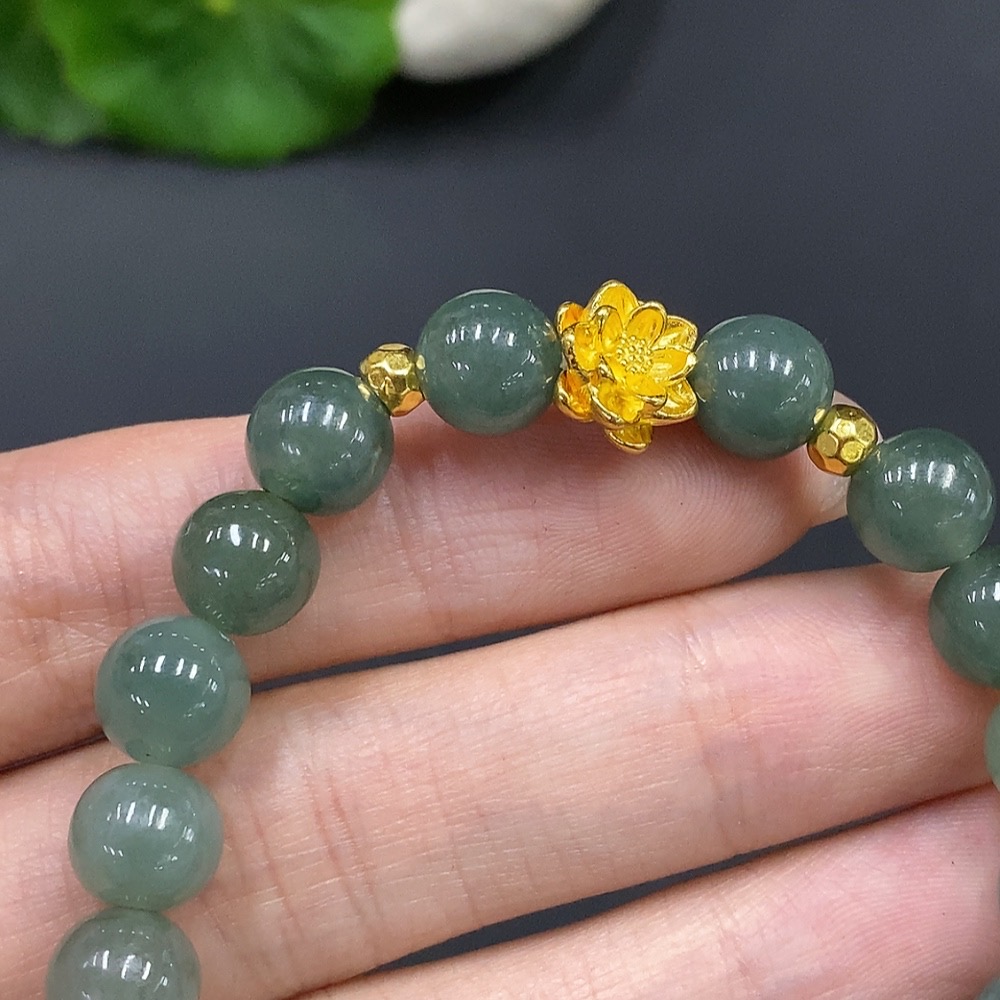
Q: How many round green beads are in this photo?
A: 10